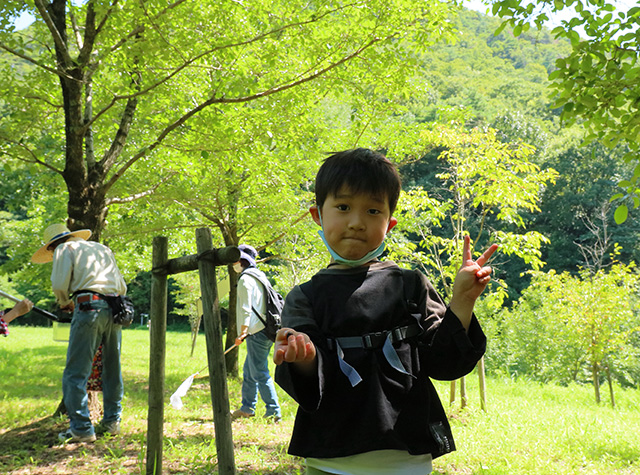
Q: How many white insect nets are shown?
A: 1